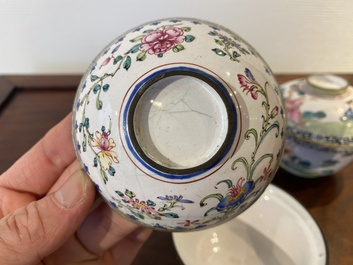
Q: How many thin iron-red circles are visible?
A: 1